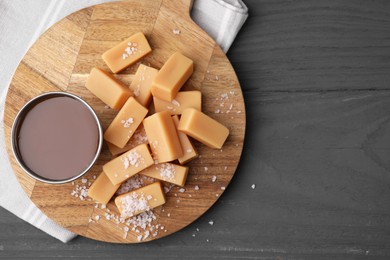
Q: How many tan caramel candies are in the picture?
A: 14